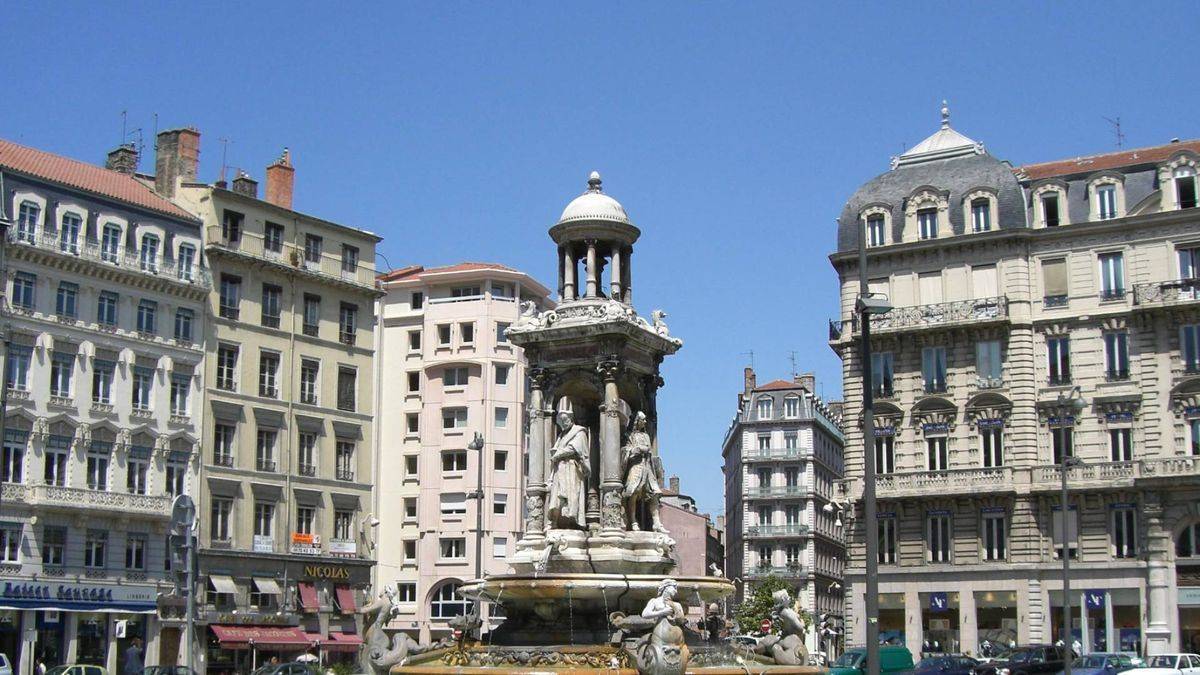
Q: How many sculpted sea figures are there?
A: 3